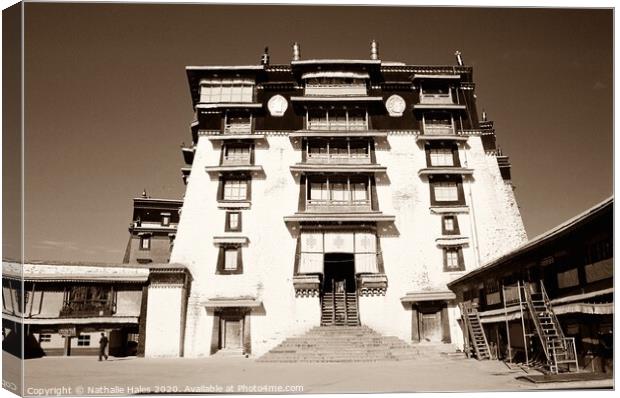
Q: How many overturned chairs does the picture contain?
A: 0